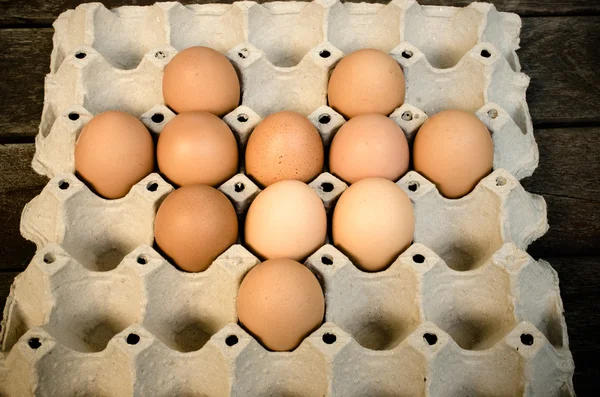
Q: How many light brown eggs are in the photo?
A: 2